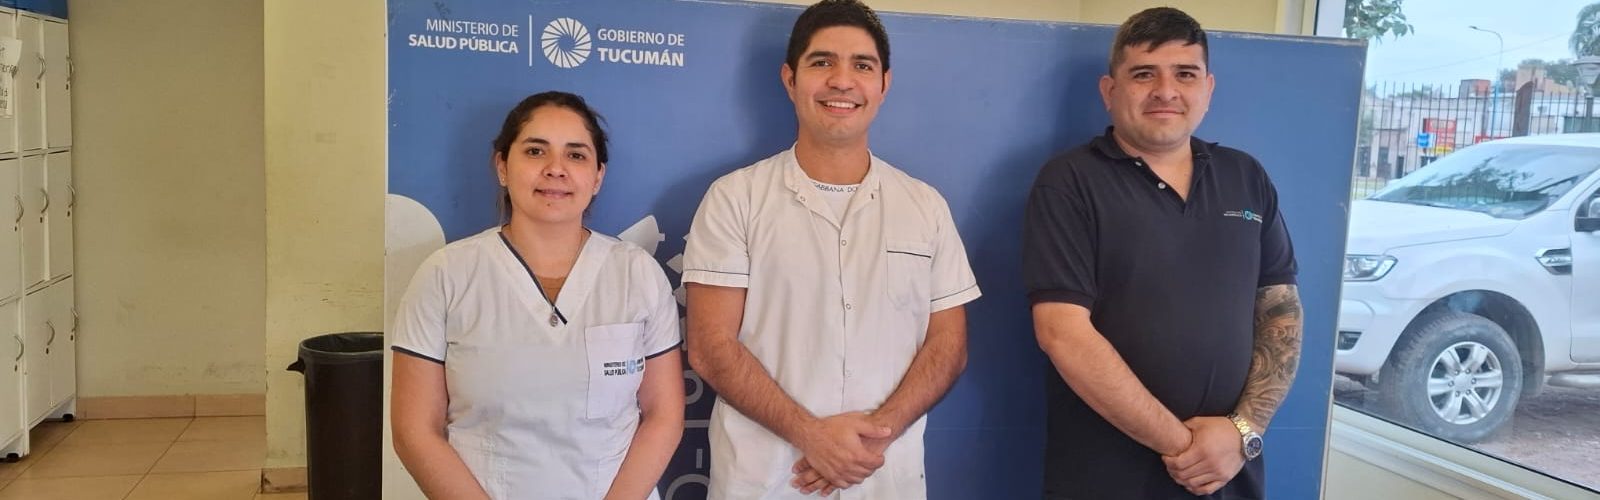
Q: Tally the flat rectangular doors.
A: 9